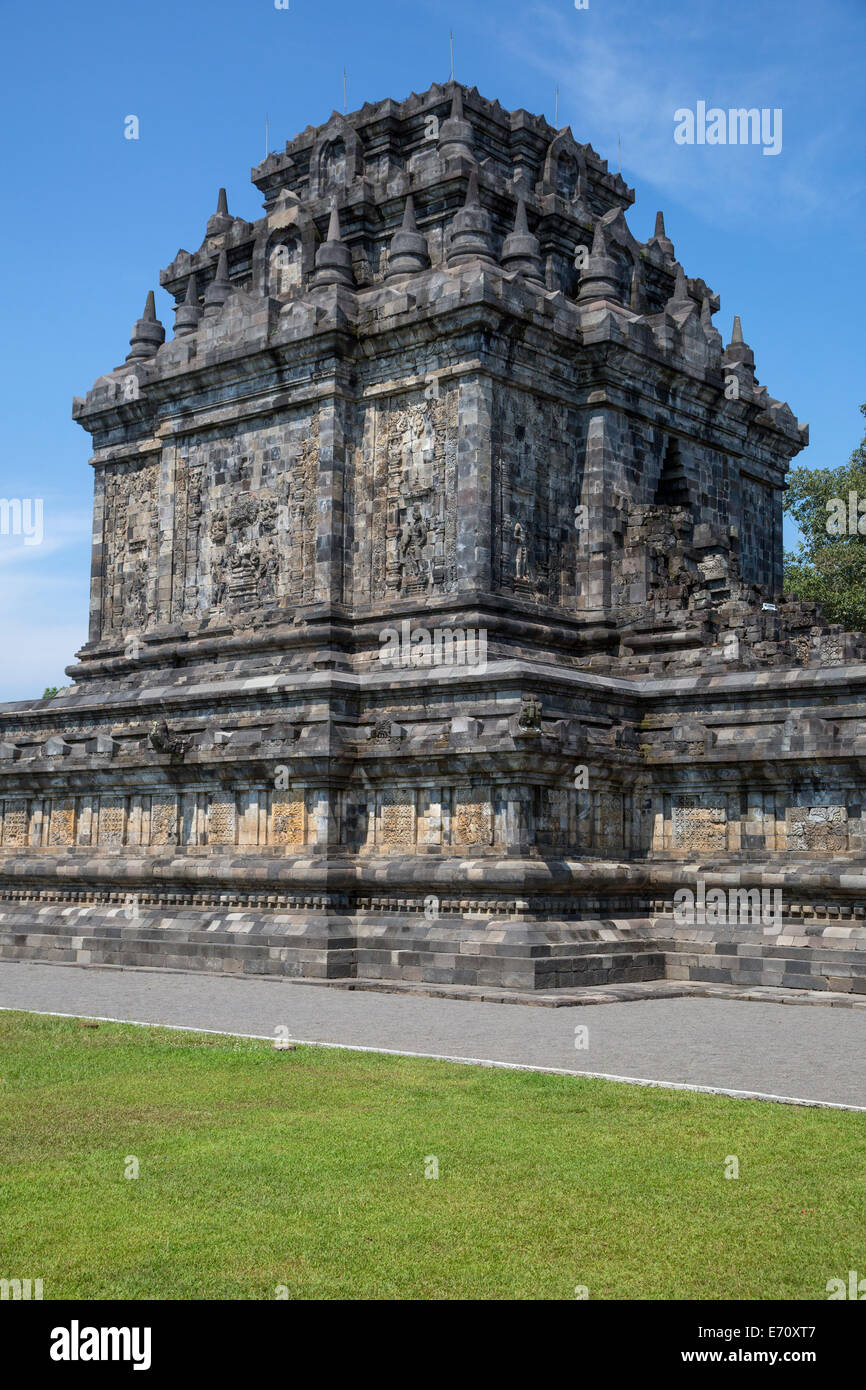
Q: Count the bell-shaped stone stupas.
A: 14